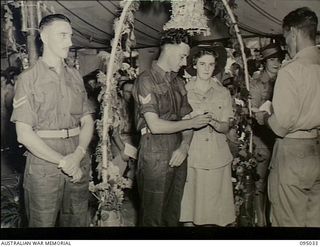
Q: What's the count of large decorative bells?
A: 1